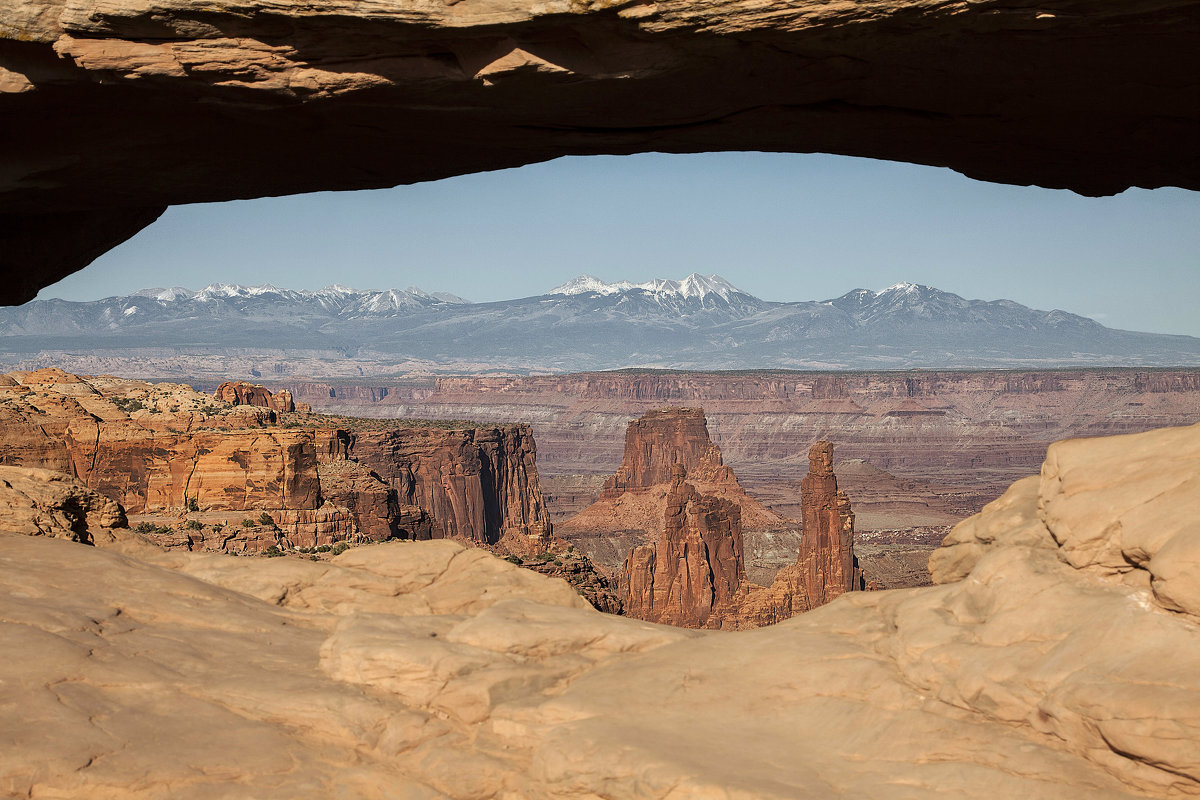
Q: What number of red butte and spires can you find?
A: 3